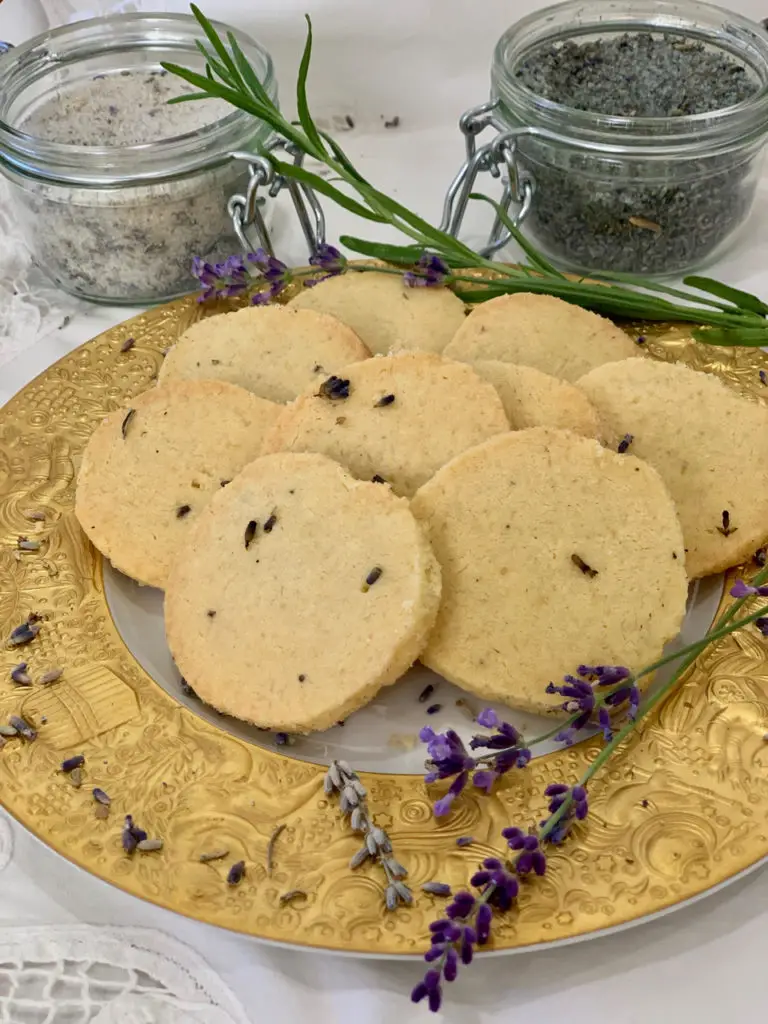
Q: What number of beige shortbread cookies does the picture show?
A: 9